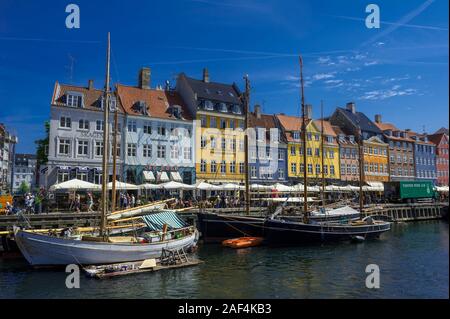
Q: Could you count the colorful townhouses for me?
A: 10